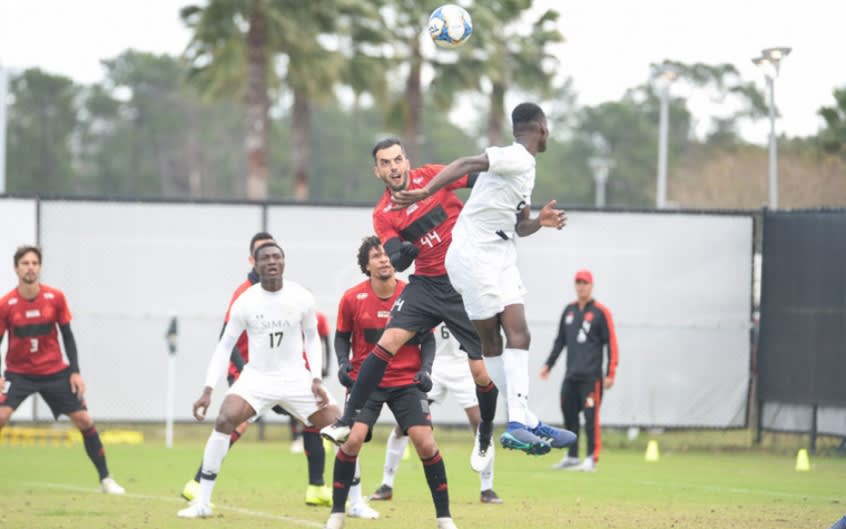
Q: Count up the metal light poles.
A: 3